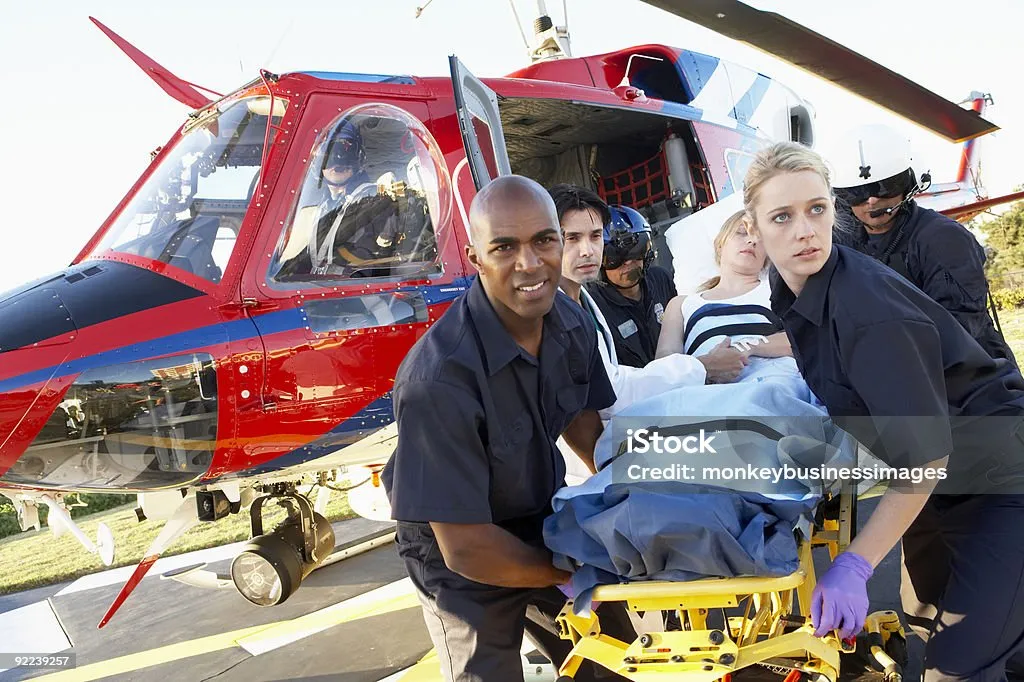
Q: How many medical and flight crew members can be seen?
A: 6